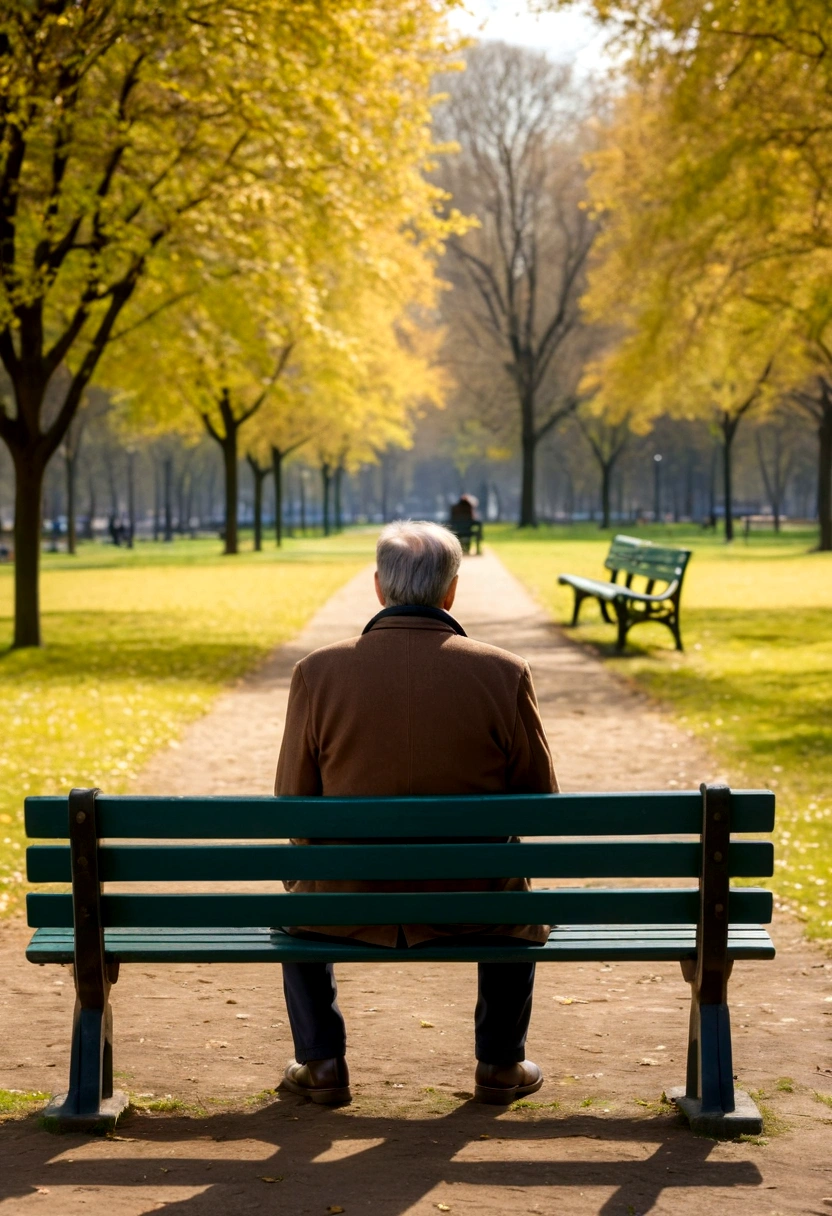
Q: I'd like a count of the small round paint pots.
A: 0